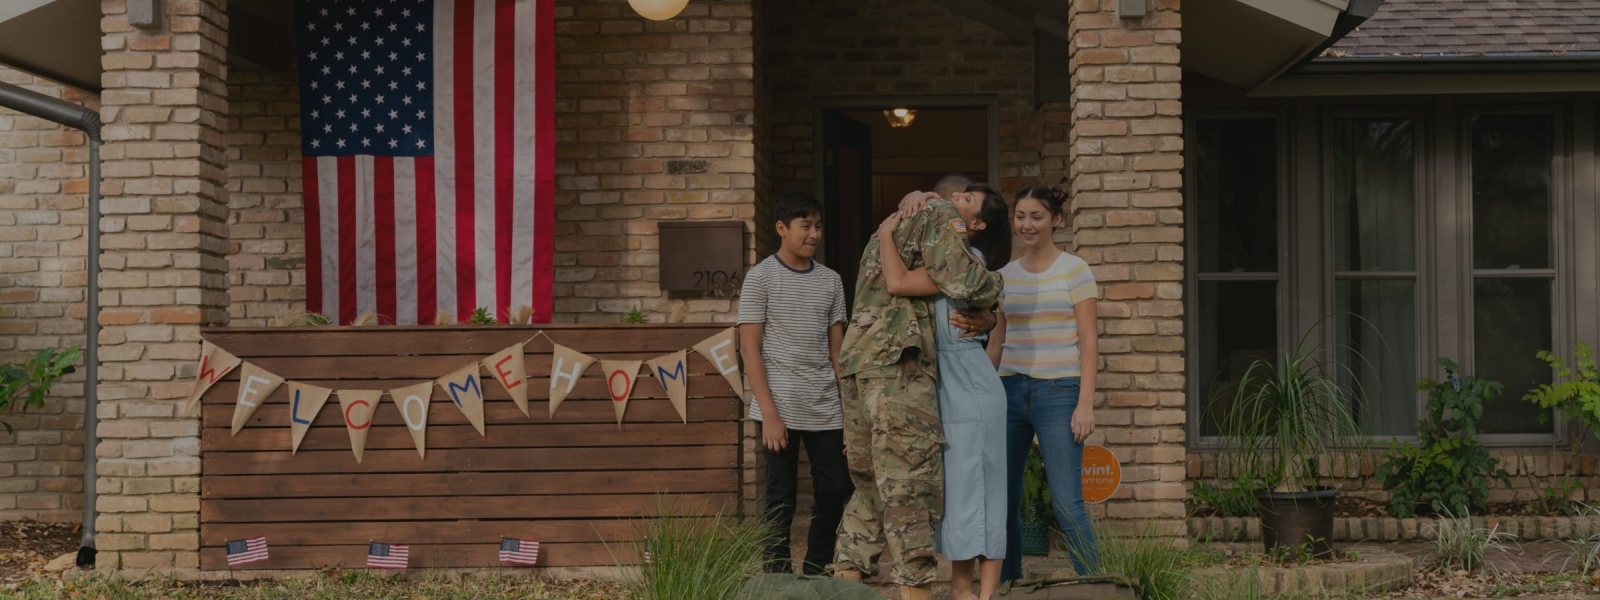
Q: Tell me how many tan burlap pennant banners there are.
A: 11